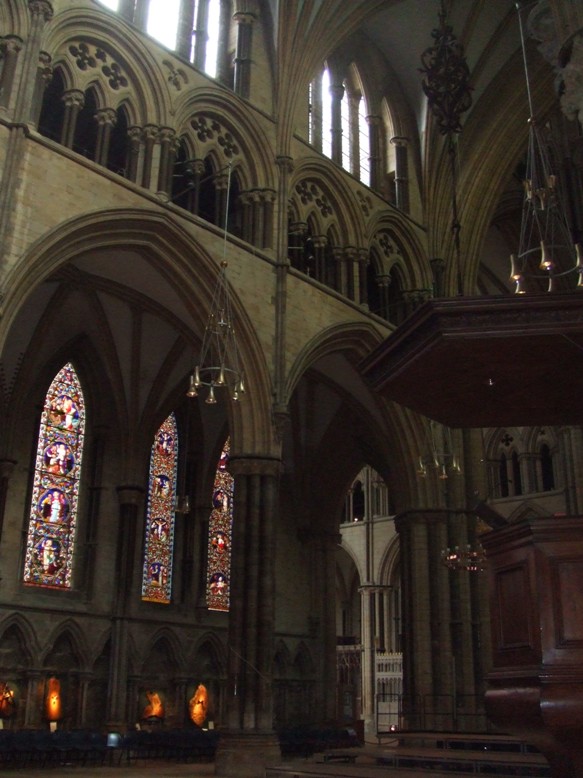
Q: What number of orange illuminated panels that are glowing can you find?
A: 4